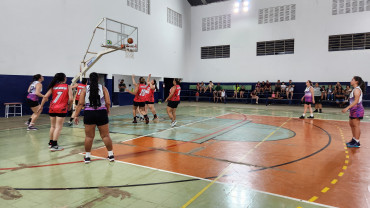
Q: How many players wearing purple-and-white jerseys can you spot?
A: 4